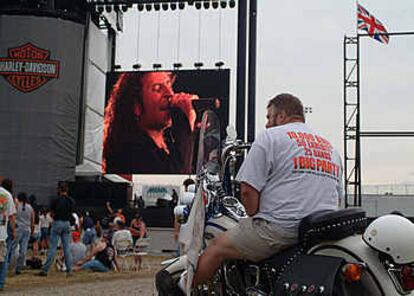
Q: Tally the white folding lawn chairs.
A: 2